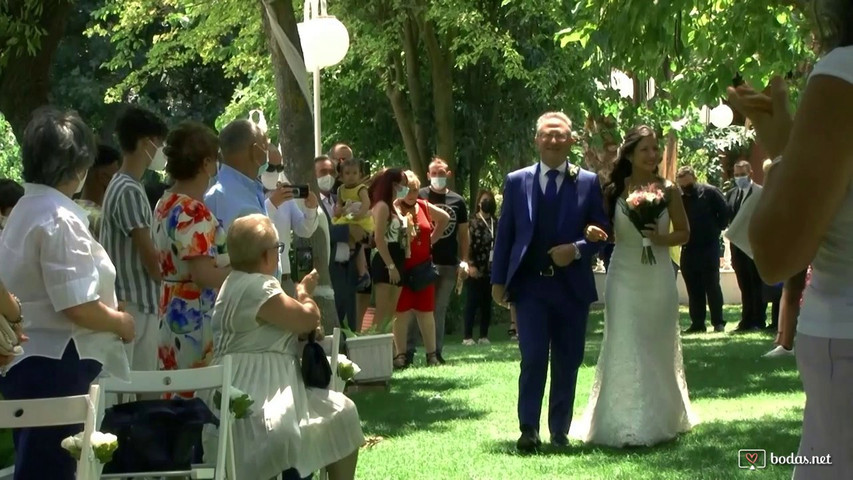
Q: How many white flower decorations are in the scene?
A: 3